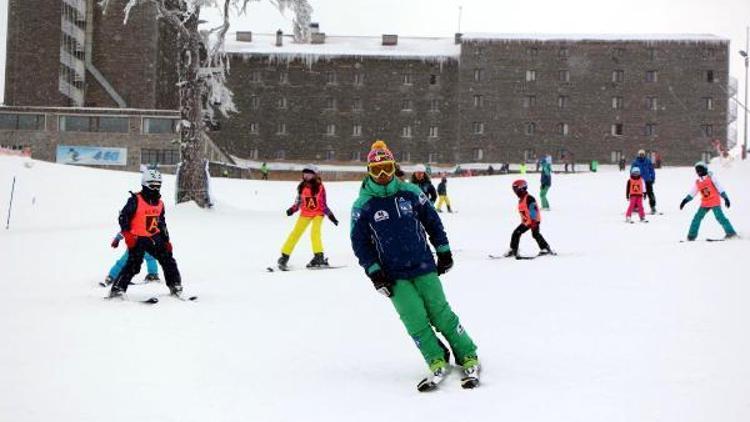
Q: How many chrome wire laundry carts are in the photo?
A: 0